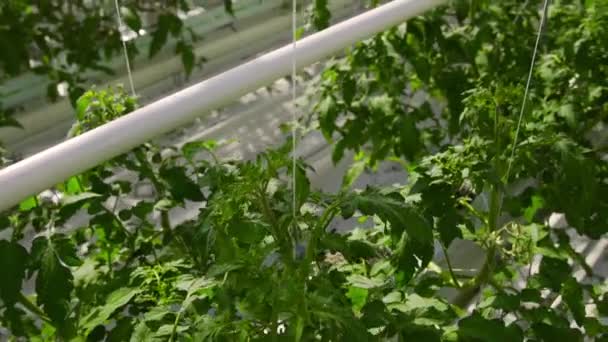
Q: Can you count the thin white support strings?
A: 3